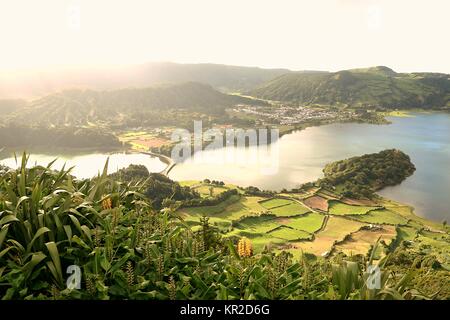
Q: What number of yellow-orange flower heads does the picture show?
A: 2